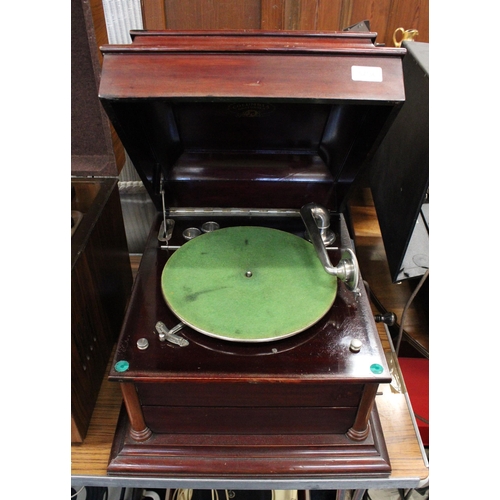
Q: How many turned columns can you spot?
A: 2